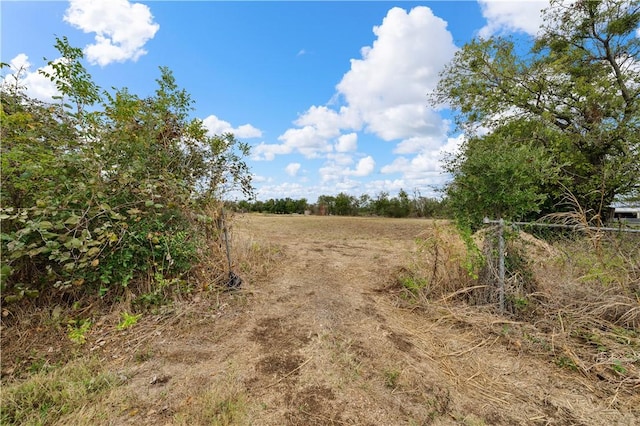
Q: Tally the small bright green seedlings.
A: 2